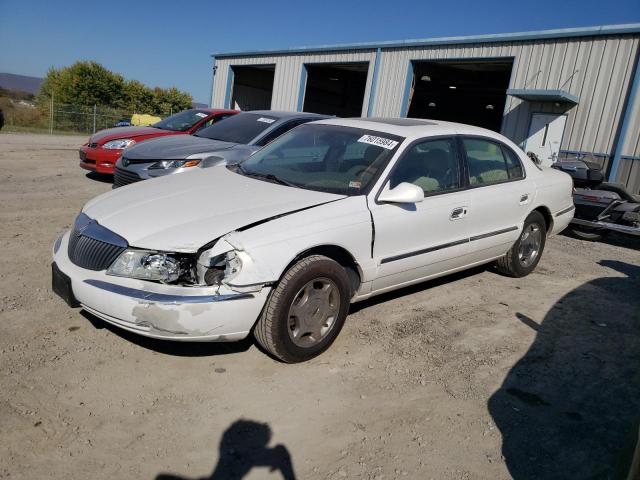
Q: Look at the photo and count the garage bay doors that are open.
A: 3